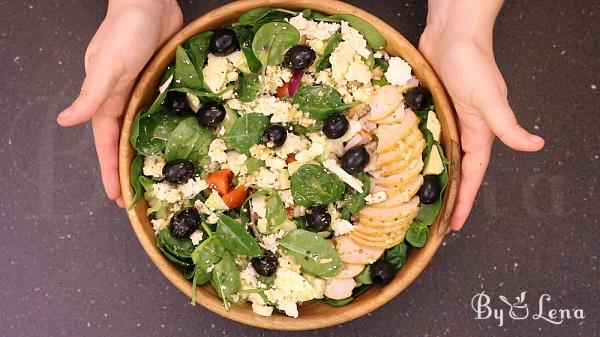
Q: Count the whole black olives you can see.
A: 14